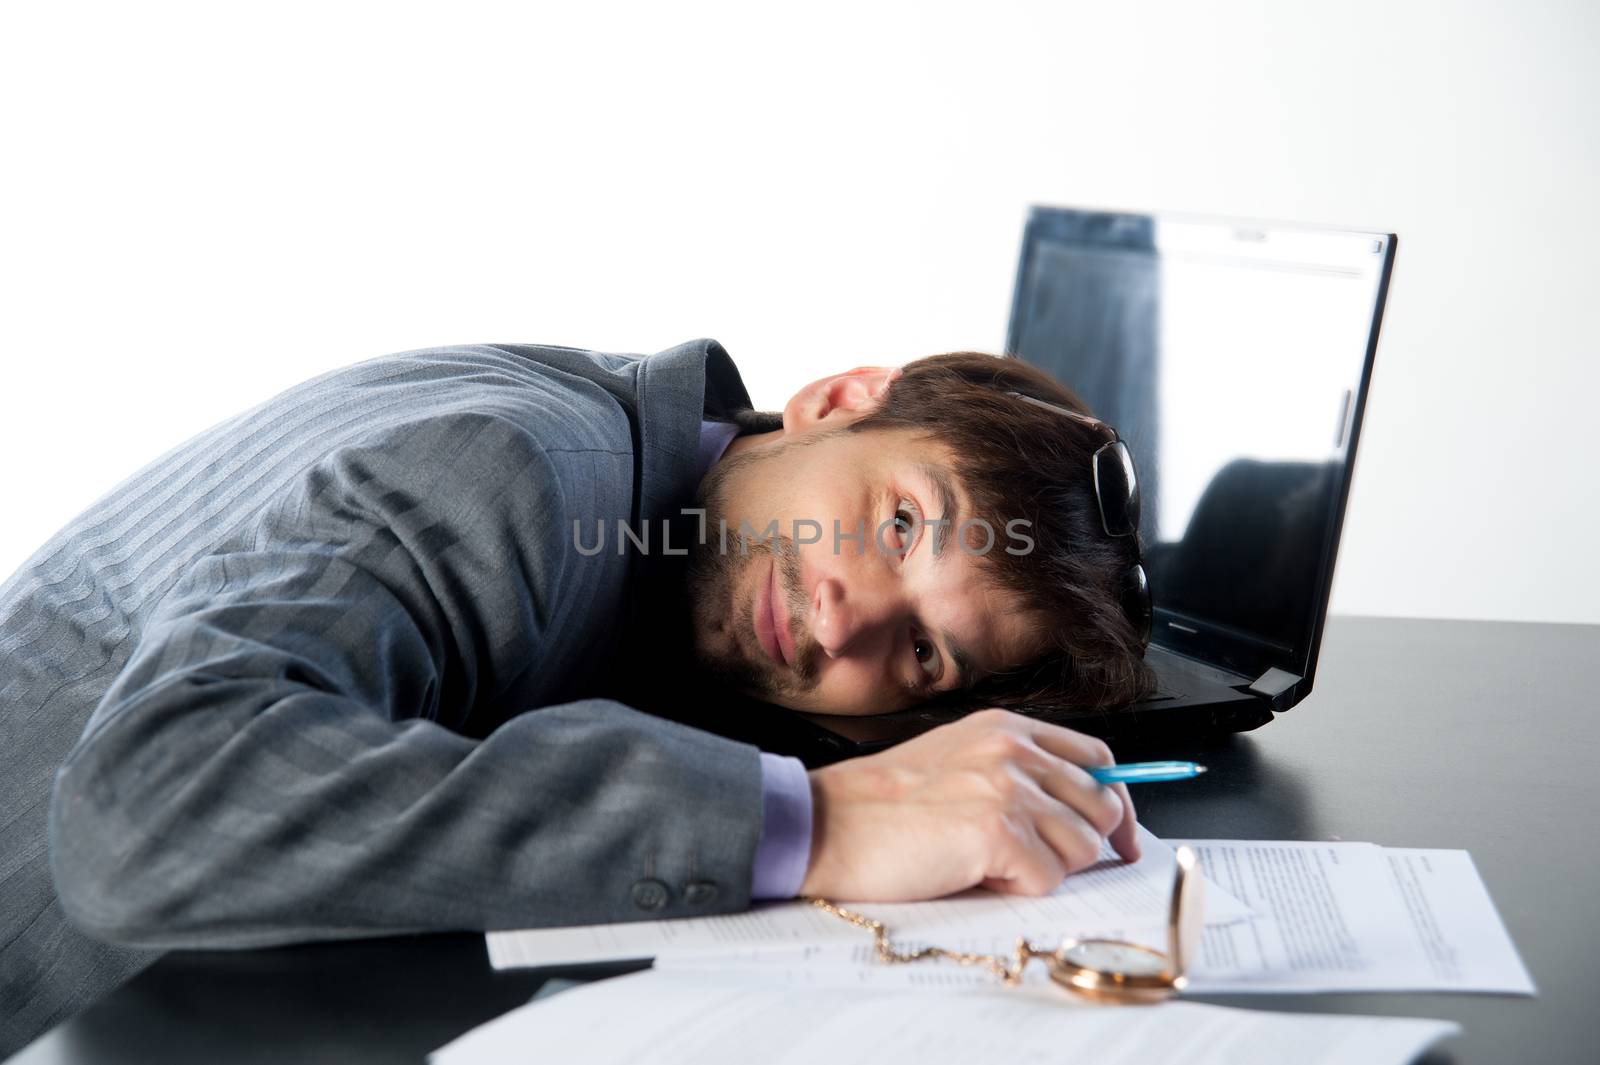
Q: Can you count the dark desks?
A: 1